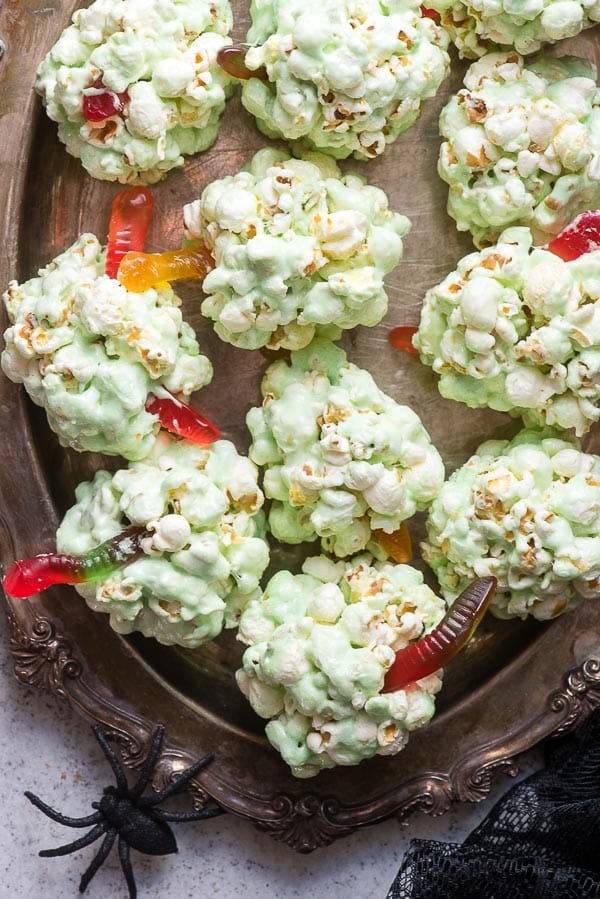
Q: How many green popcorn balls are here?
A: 11